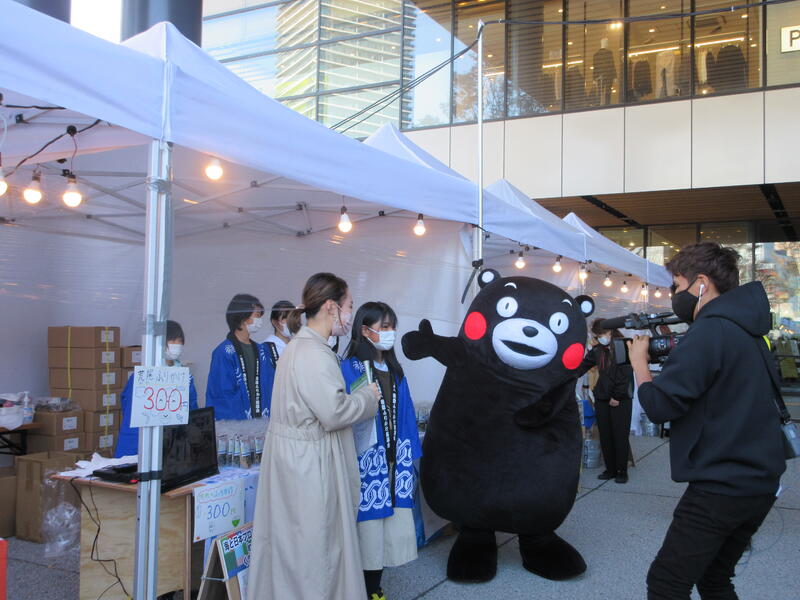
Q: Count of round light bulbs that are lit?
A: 14